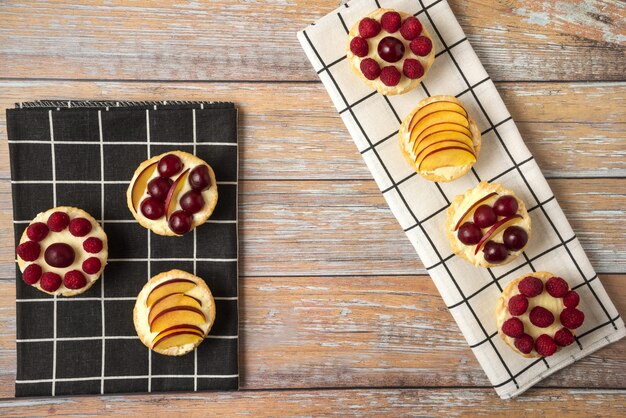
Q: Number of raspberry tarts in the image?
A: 3